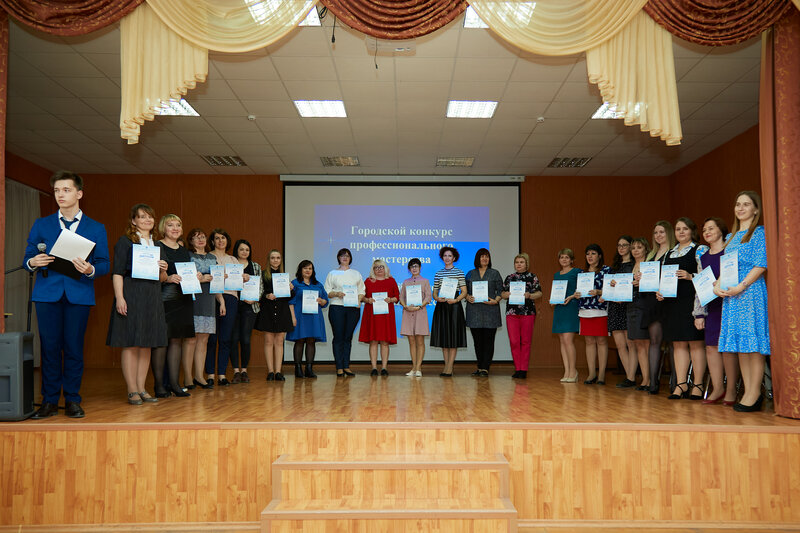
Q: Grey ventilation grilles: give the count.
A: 4